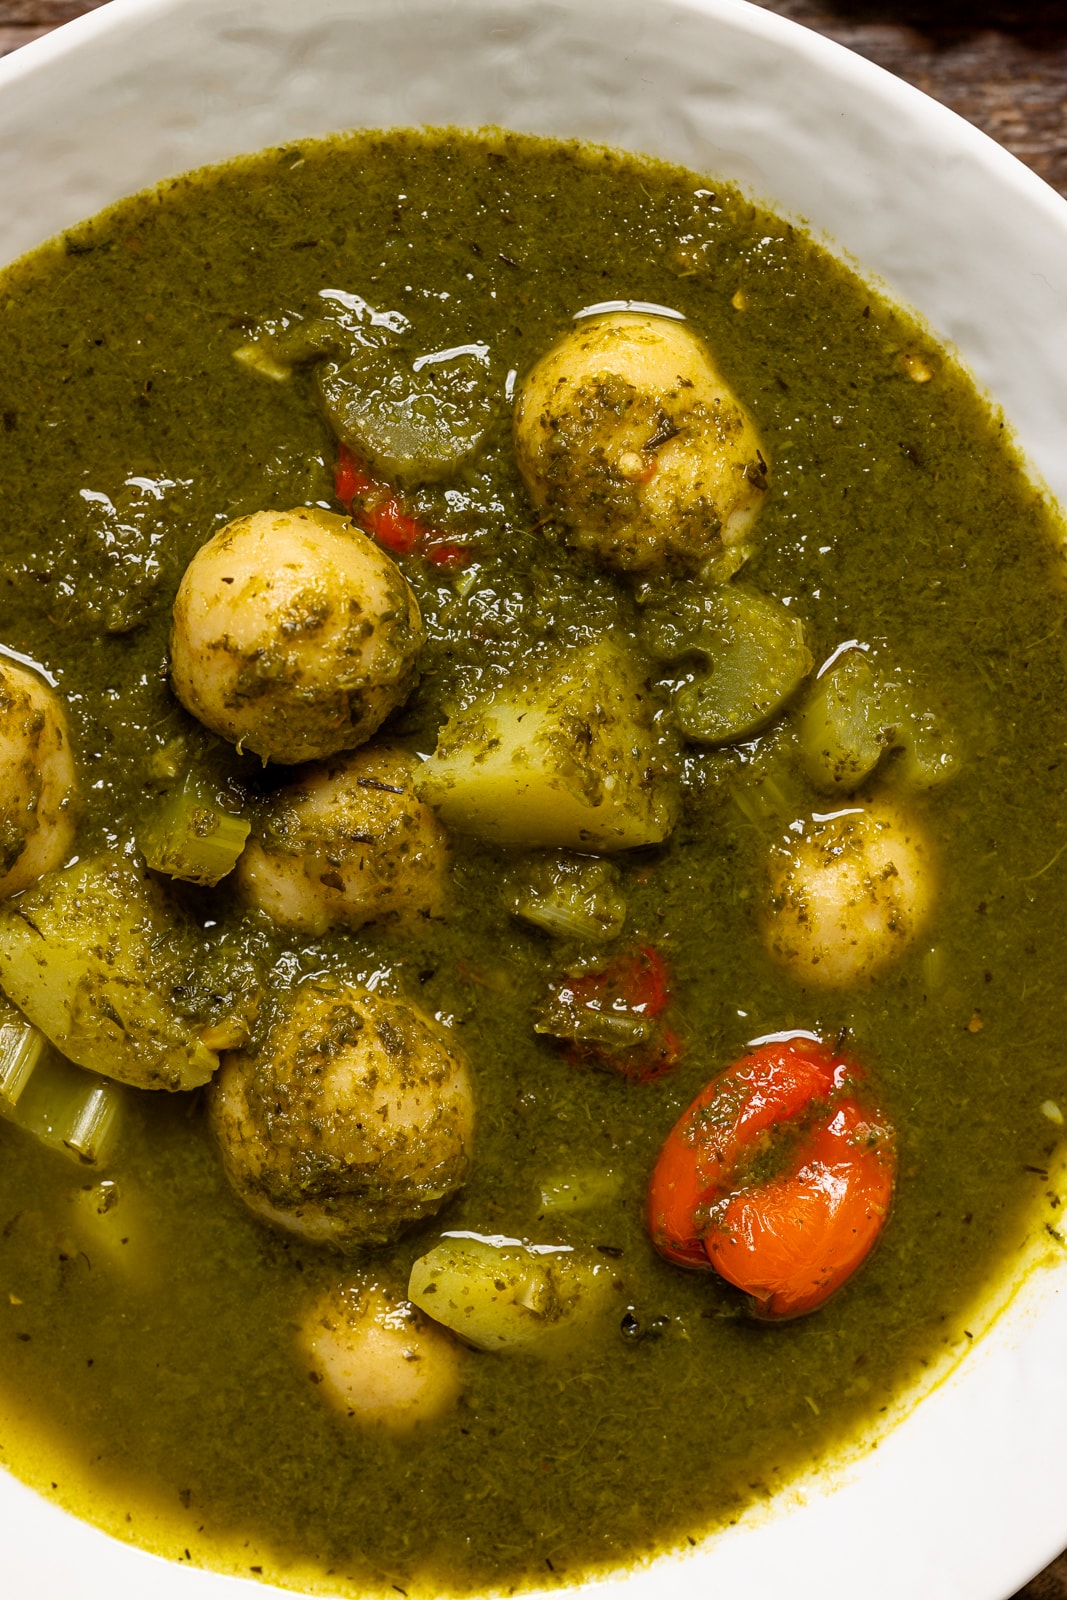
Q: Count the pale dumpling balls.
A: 7